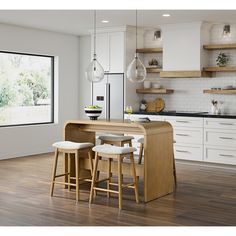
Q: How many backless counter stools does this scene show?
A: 4